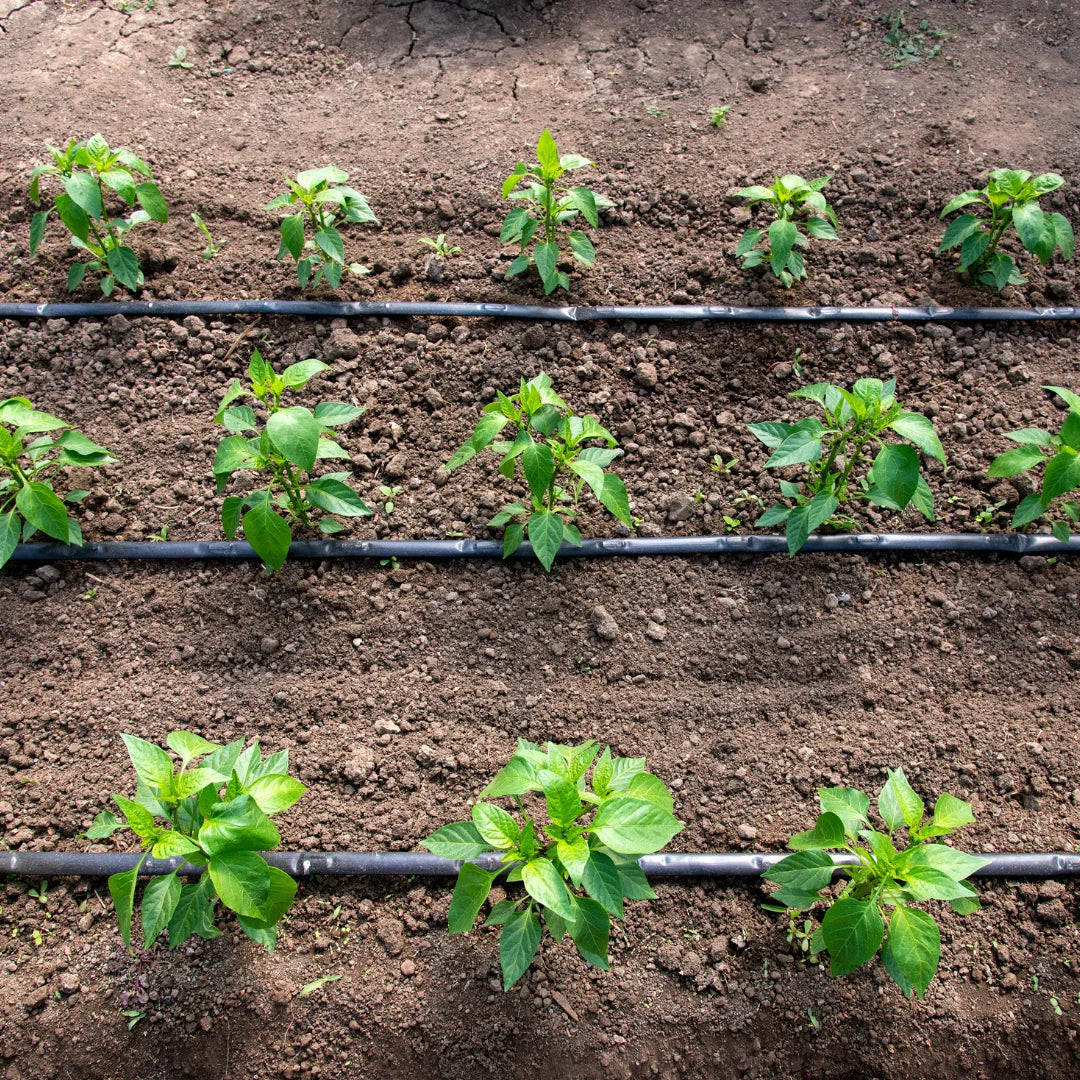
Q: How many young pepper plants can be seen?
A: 13